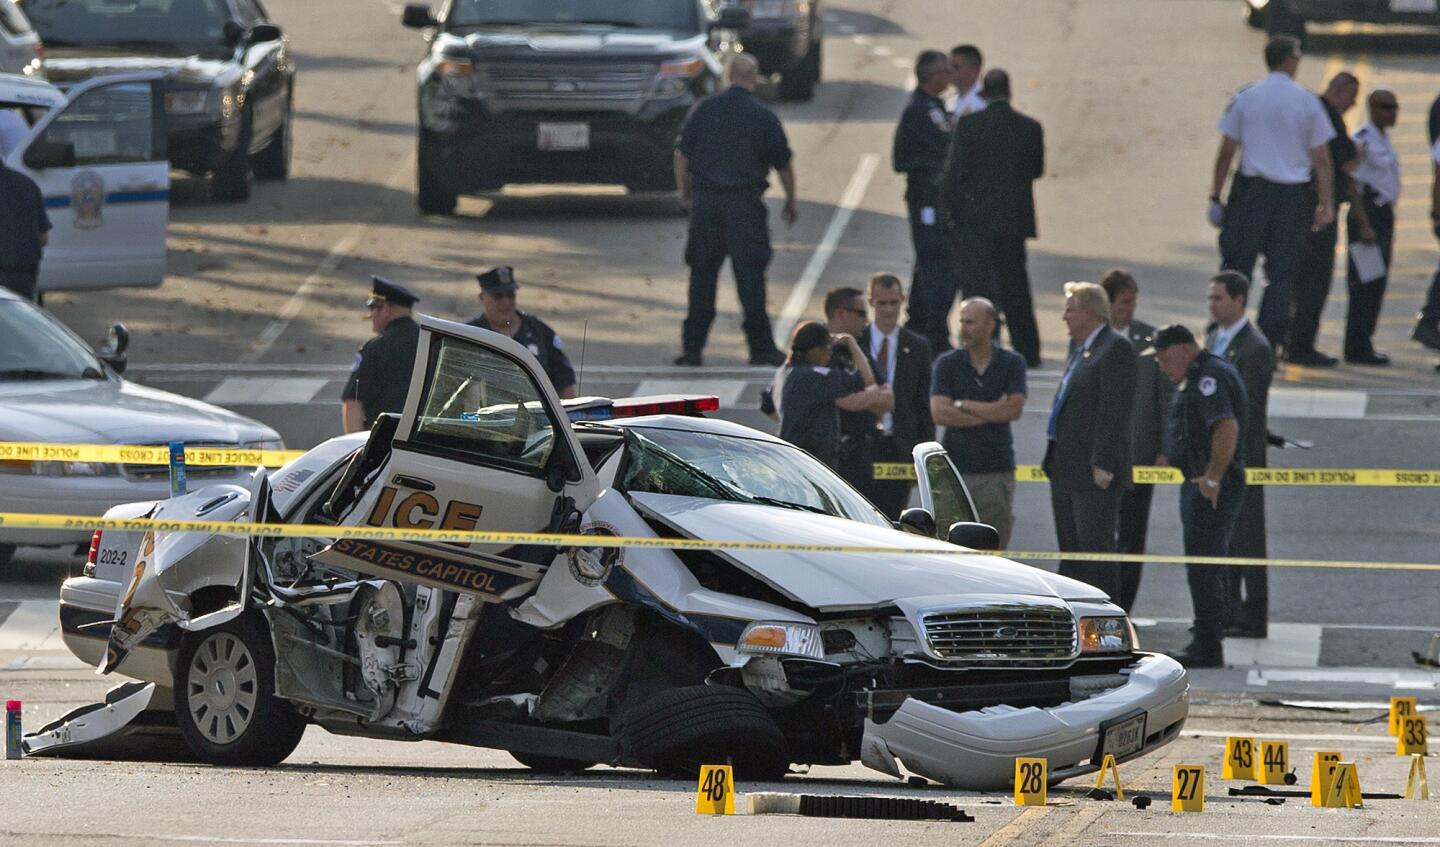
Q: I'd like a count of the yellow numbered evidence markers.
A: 12